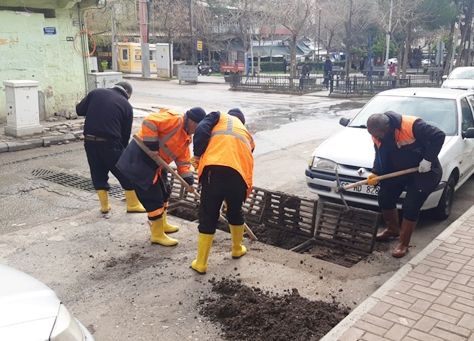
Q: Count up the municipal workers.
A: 4